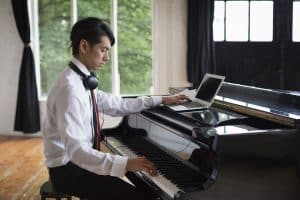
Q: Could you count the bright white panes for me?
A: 4